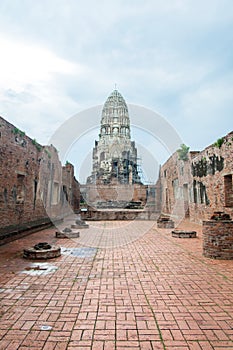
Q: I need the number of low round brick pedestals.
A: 5